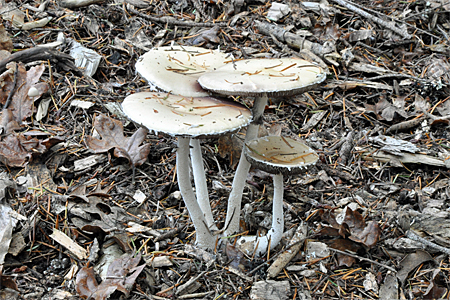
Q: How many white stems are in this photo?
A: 4